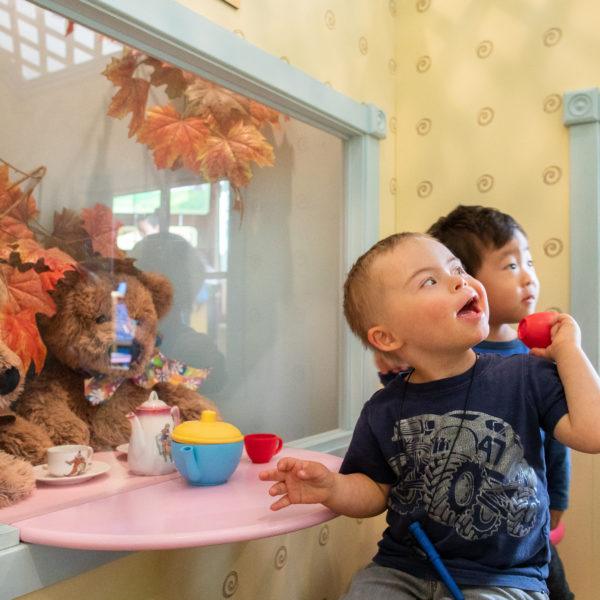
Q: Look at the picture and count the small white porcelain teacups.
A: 1